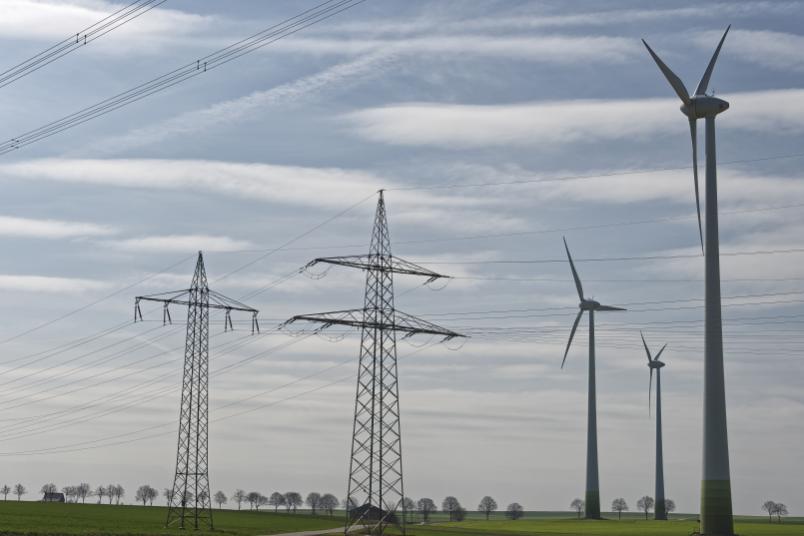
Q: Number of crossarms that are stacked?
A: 2